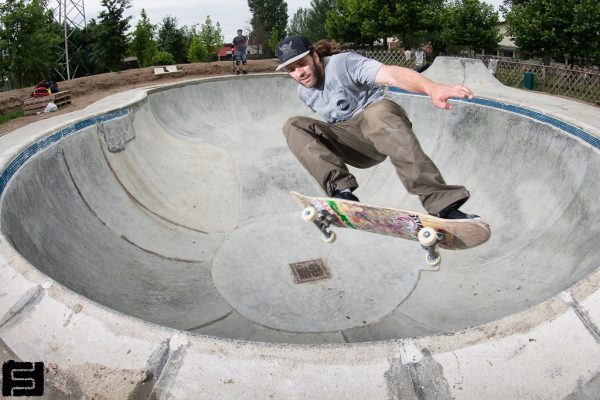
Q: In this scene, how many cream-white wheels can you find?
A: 4